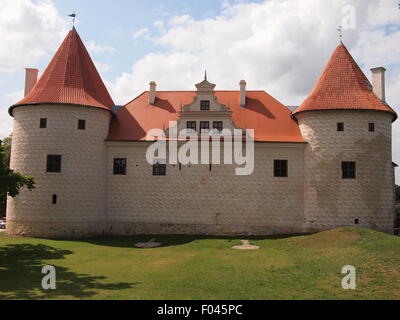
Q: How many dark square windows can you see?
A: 13